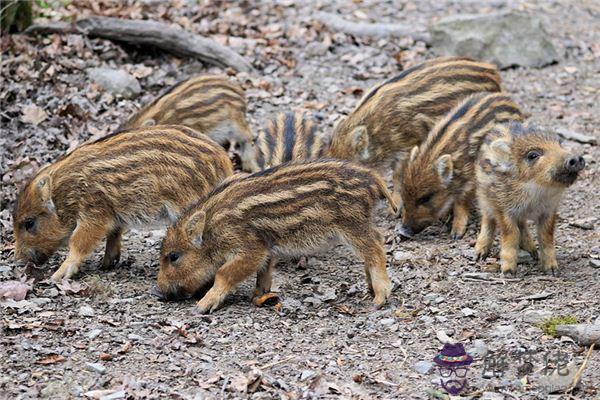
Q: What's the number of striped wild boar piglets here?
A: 7